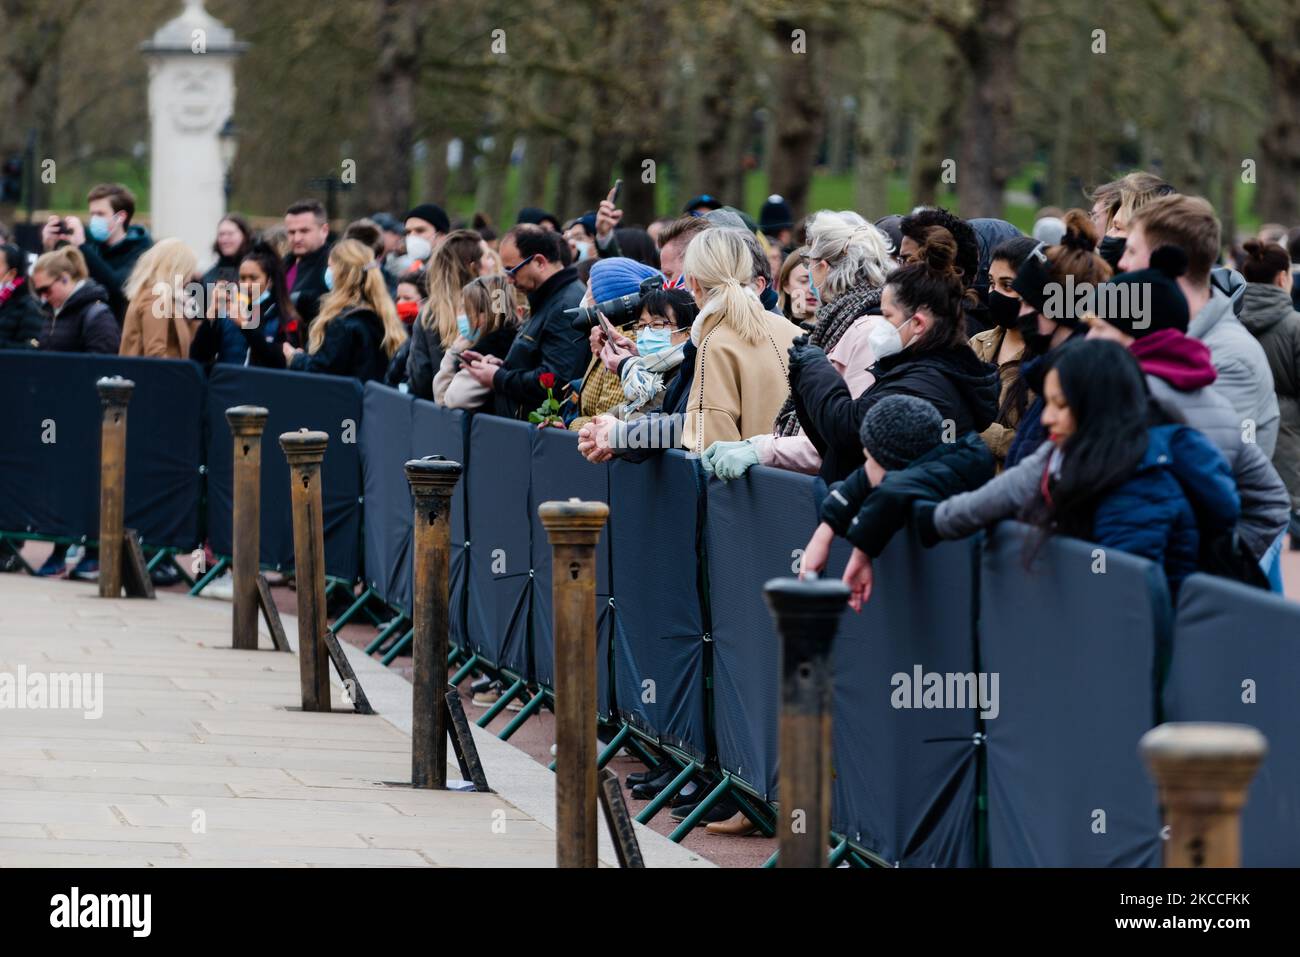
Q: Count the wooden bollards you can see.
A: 7